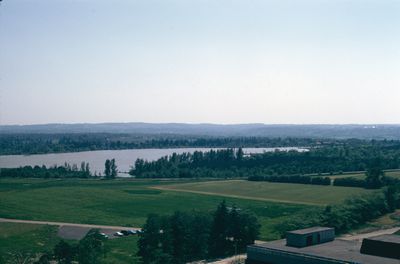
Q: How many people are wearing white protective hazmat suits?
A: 0